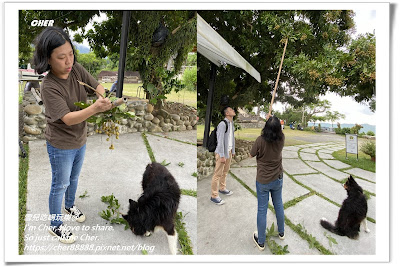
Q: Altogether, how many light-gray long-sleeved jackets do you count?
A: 1